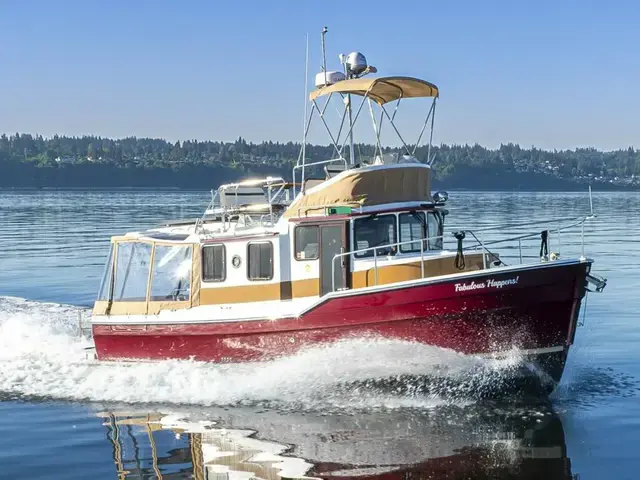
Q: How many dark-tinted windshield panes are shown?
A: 3